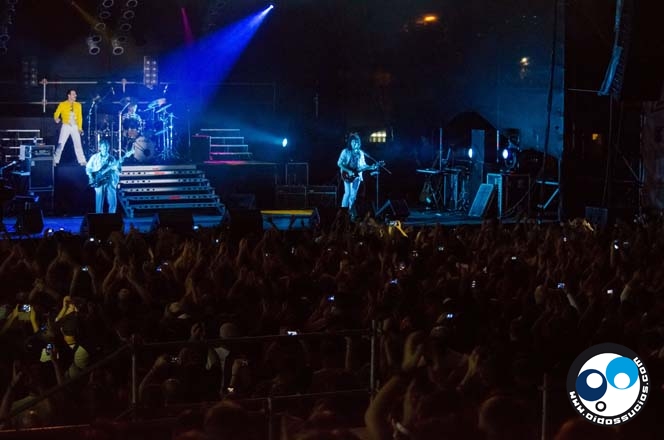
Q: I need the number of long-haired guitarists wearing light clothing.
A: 2